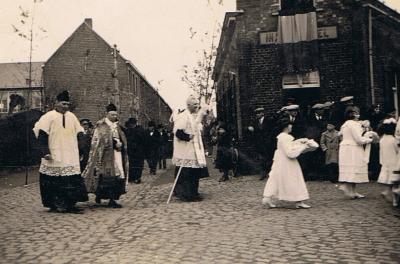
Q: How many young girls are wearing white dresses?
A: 3